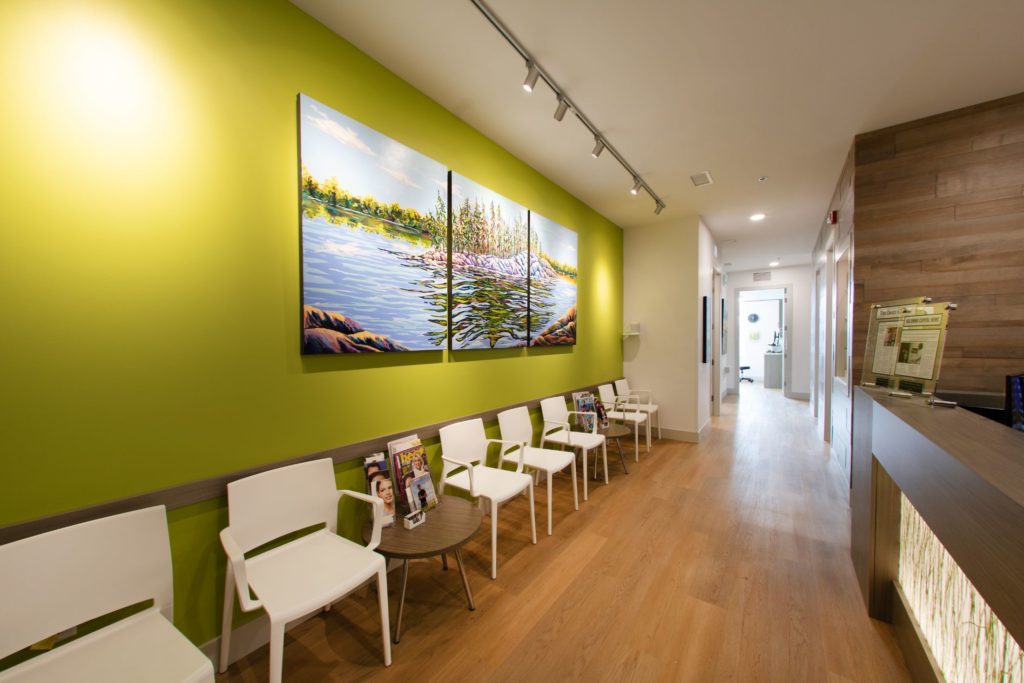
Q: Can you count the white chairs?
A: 7